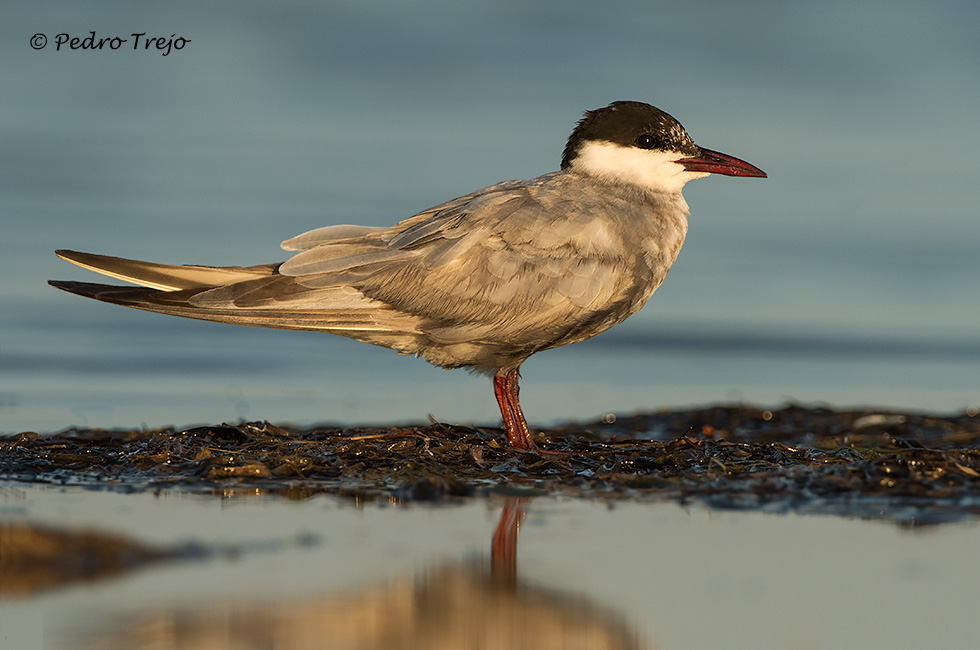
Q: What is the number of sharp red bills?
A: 1